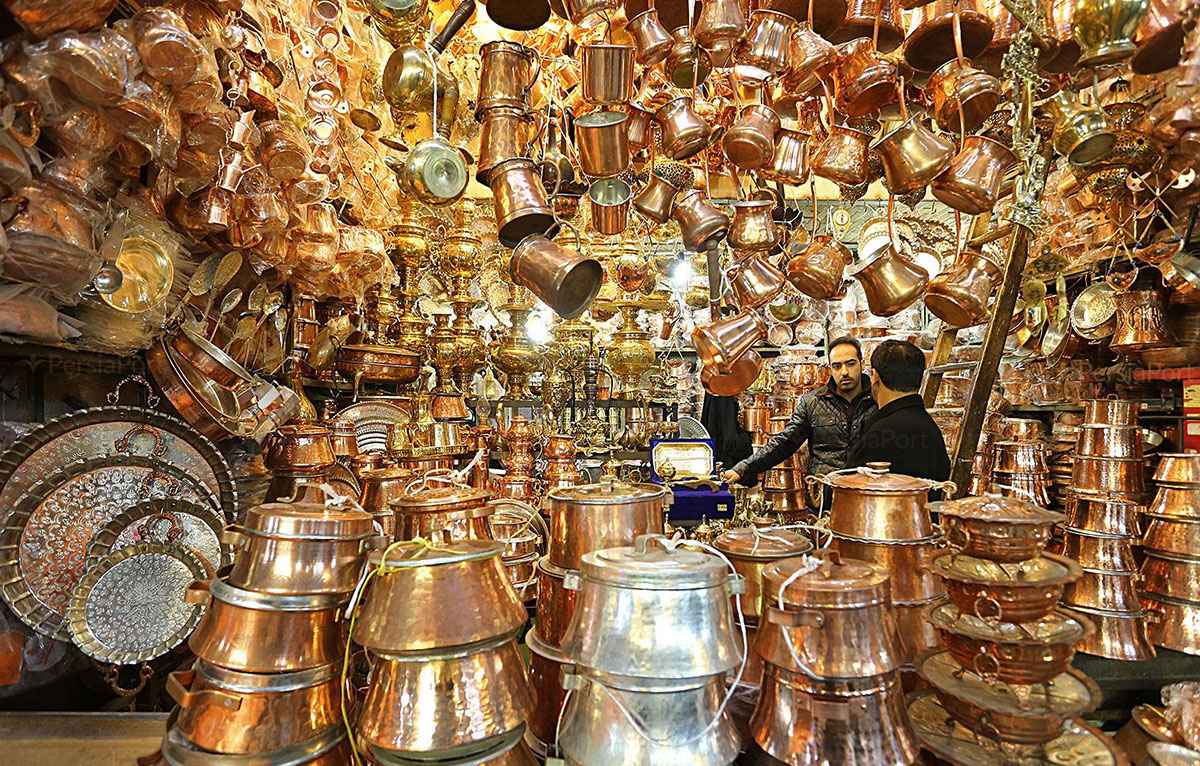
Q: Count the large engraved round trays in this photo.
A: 4